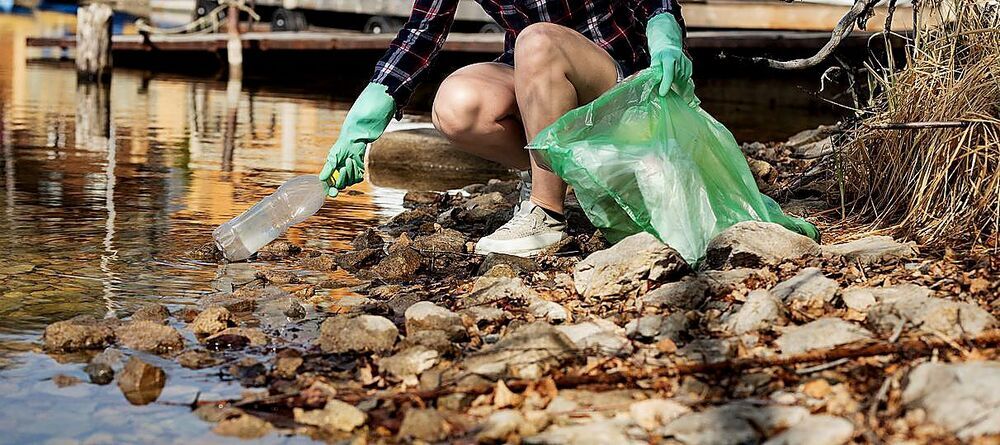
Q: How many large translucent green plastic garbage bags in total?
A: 1